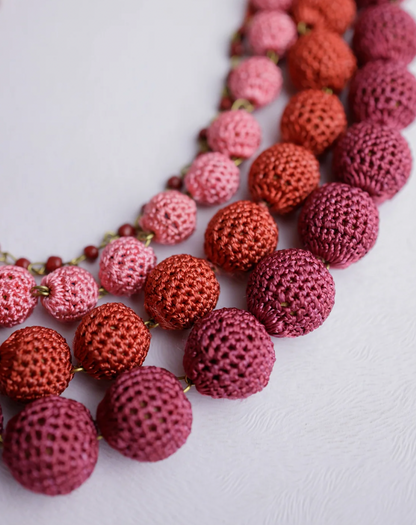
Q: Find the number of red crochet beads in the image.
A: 8